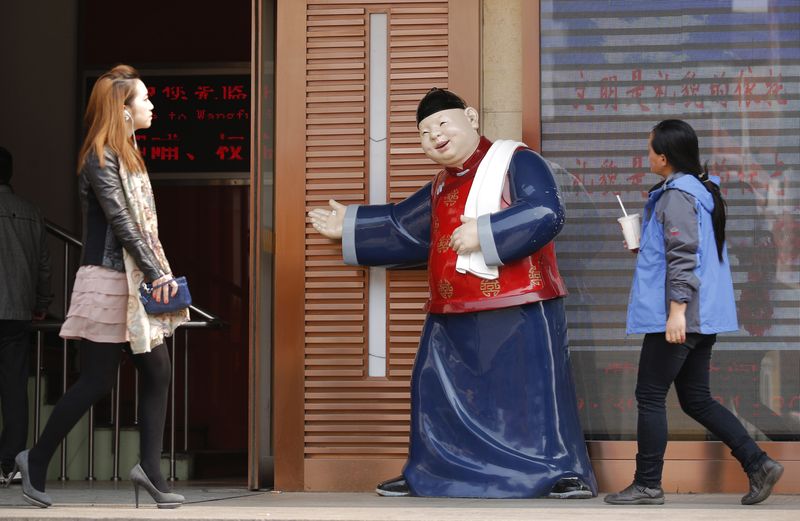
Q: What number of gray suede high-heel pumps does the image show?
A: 2